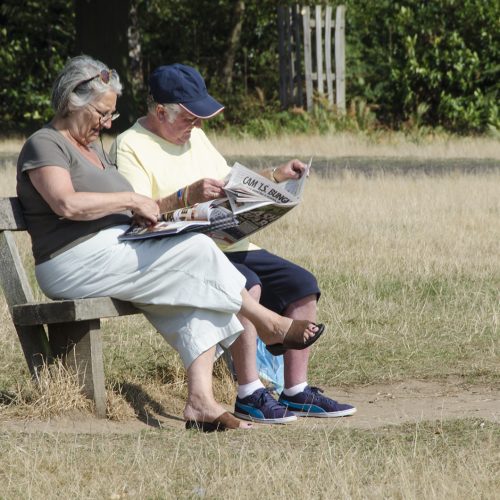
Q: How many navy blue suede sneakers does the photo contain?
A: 2